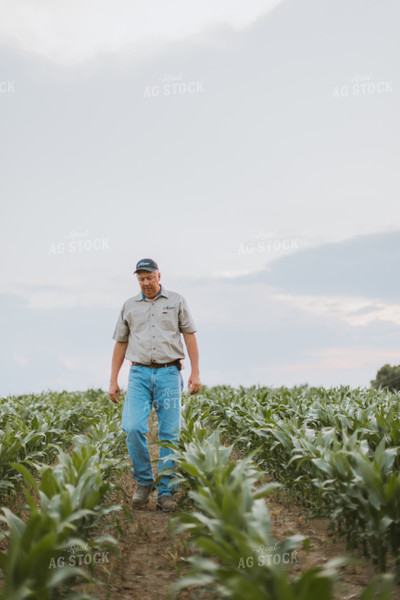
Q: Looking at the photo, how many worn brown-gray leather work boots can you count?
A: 2